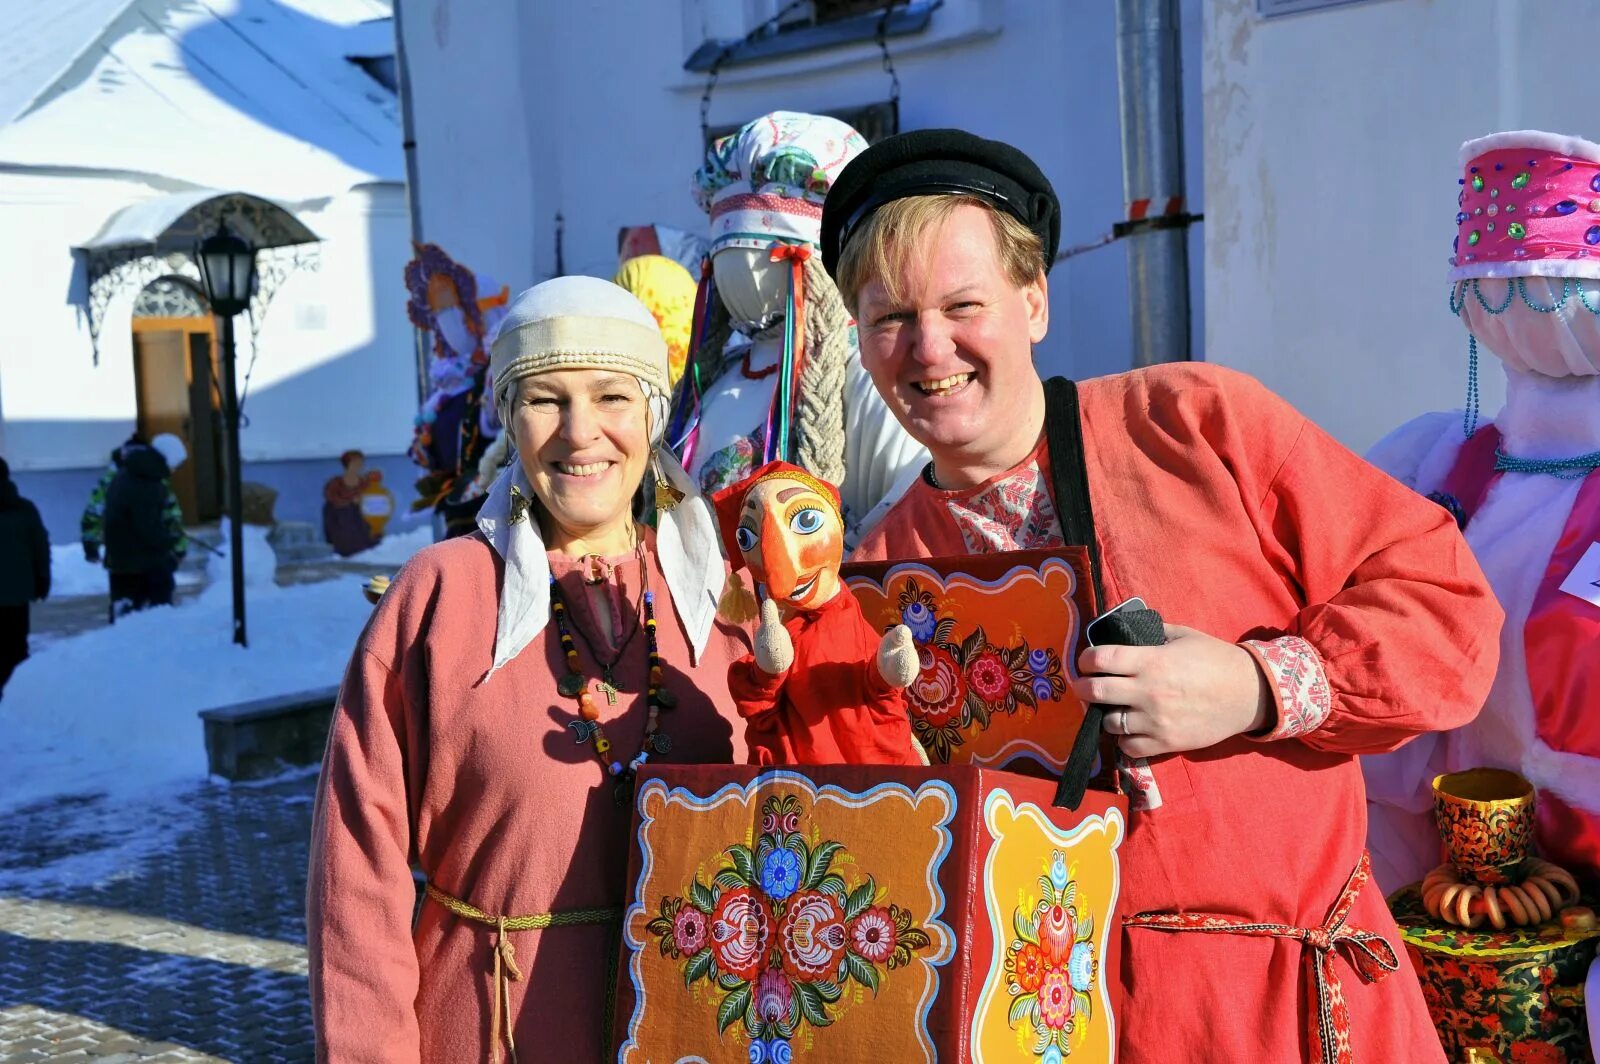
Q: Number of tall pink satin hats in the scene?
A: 1